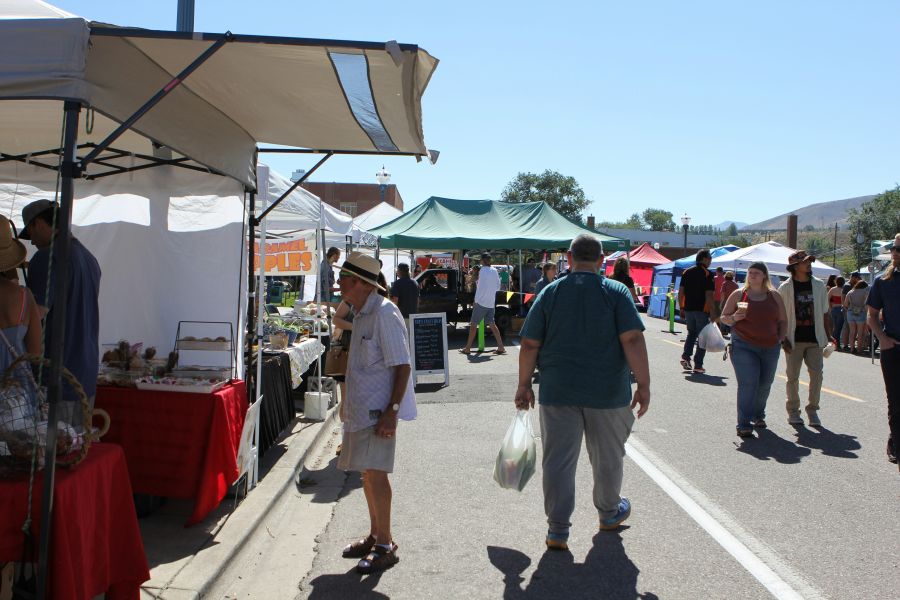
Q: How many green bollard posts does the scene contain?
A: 2